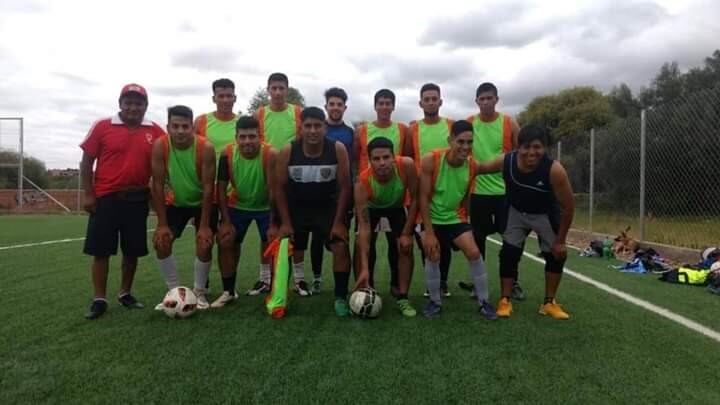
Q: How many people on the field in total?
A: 13